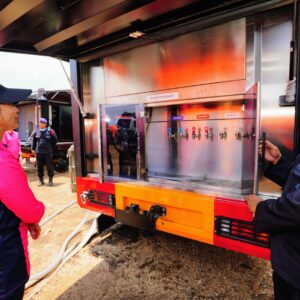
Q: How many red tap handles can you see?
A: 2